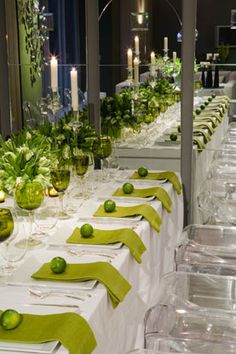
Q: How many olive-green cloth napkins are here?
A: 15